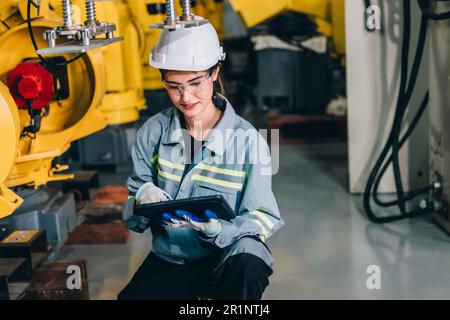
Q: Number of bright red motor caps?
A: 1